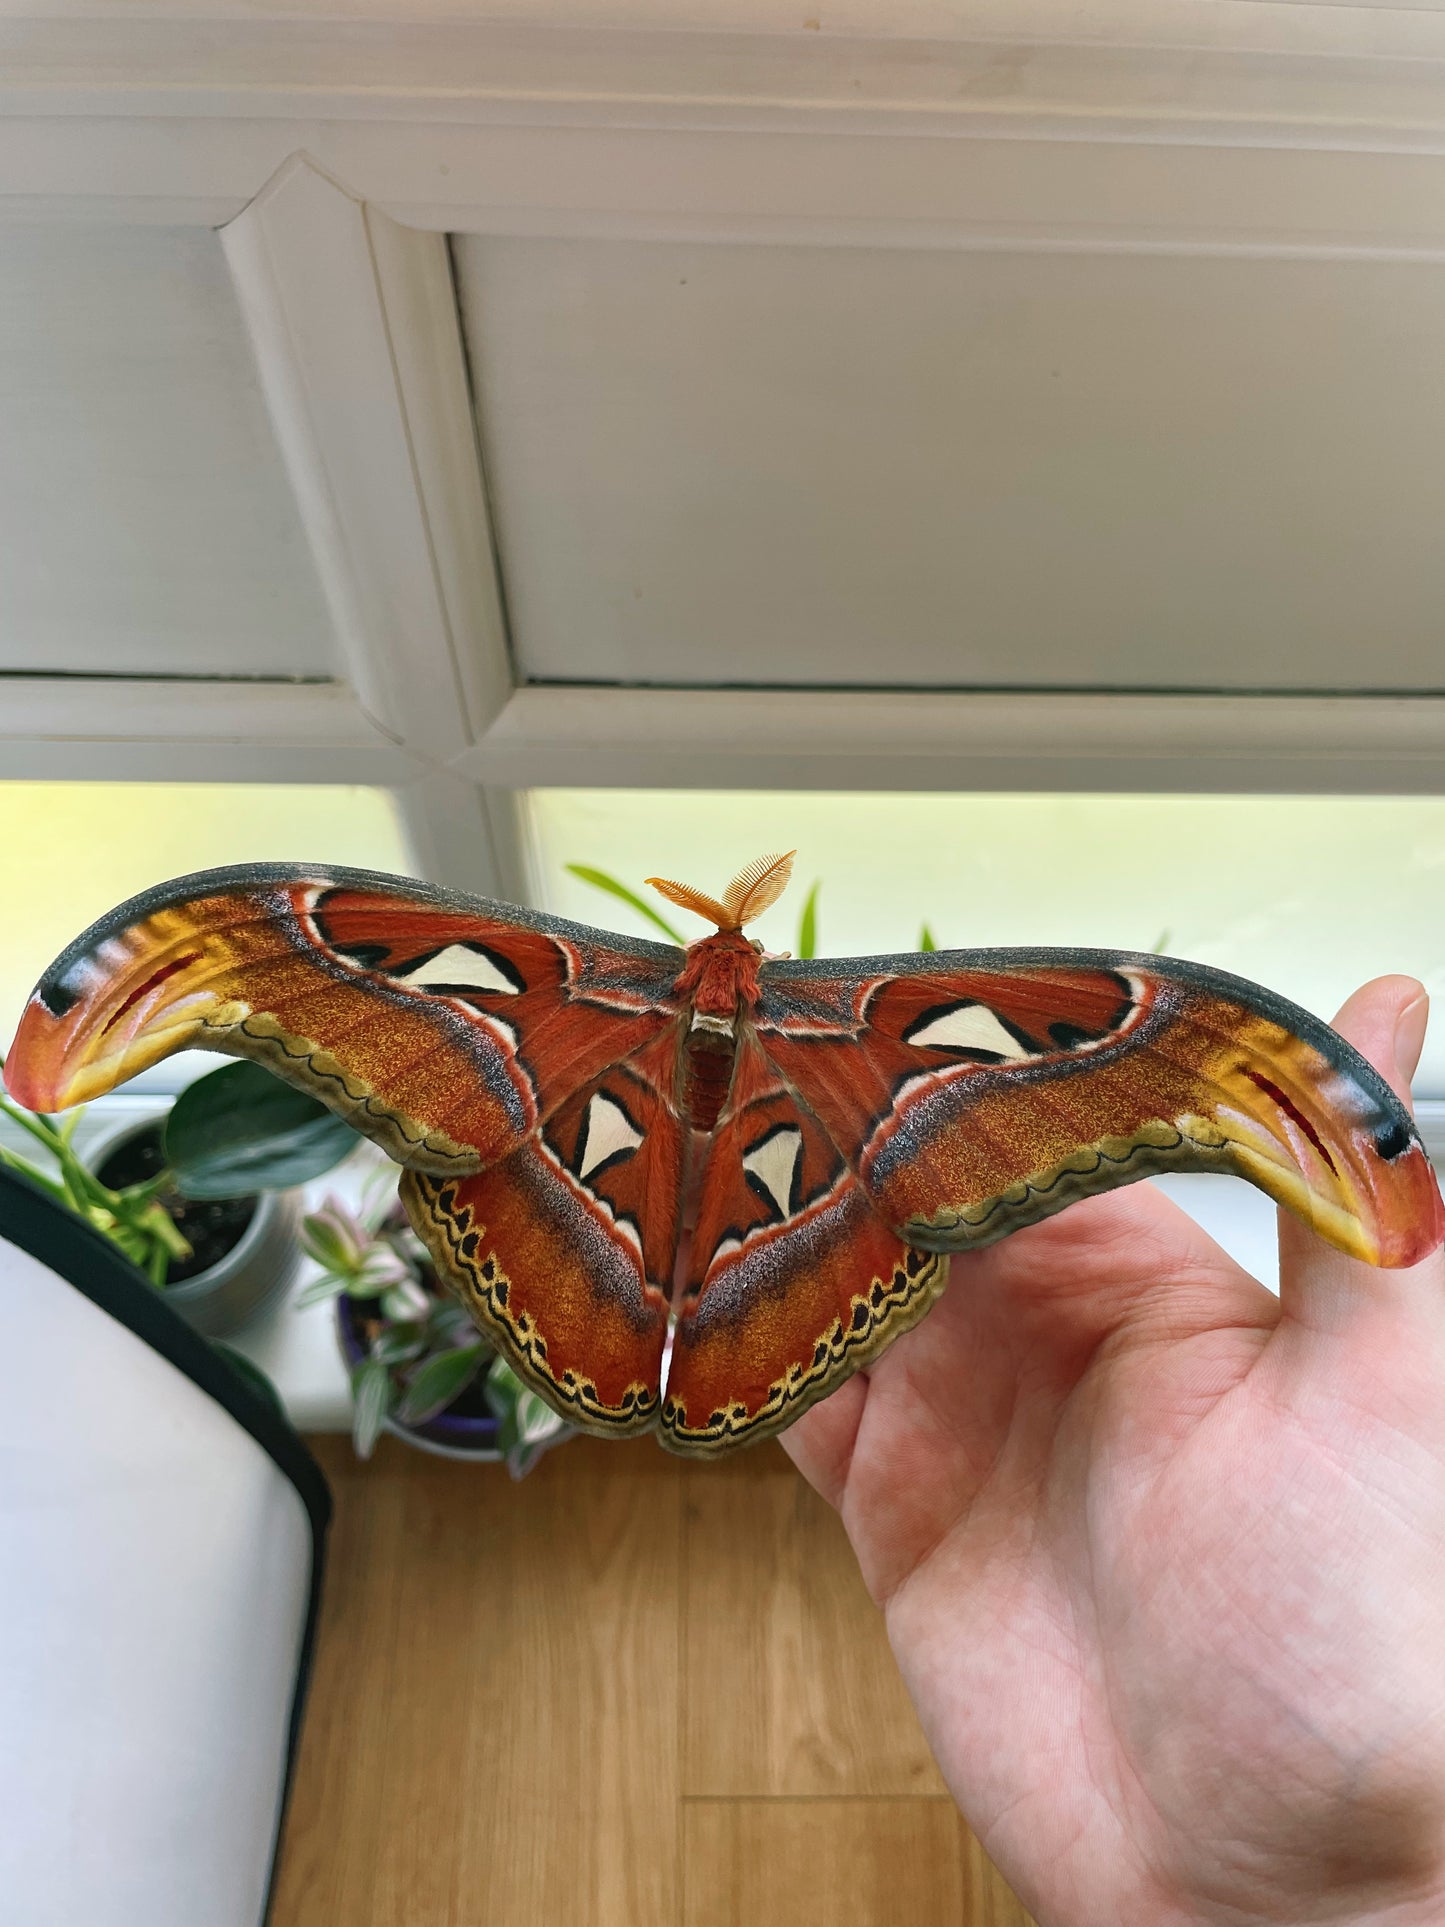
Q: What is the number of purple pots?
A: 1